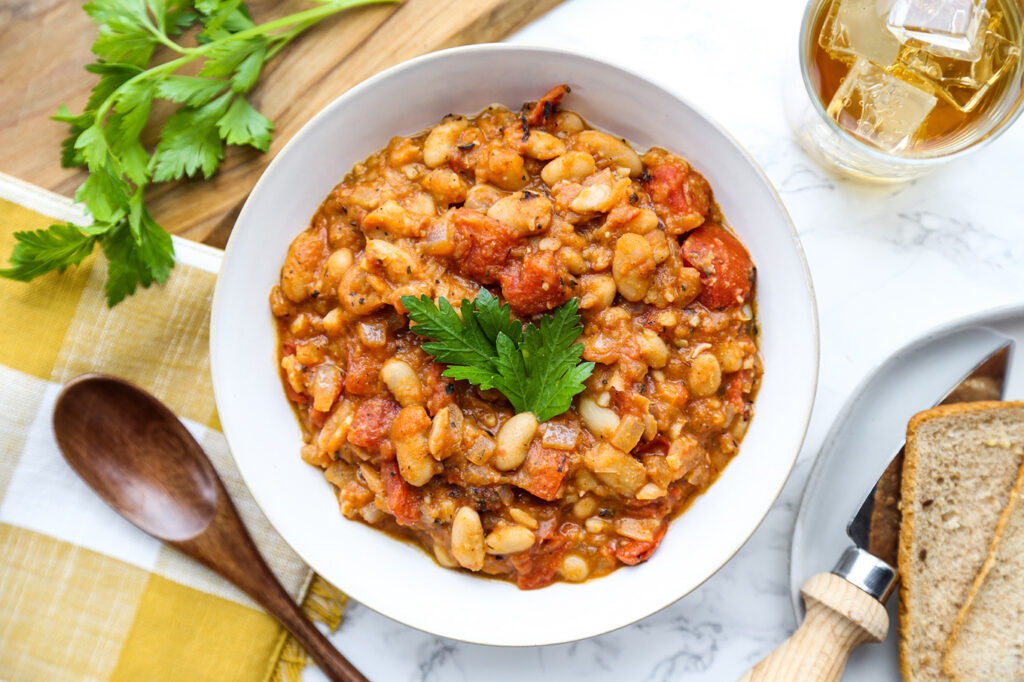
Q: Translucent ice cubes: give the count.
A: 4